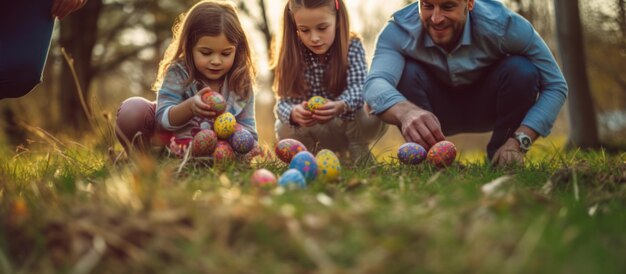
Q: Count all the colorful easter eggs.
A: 13